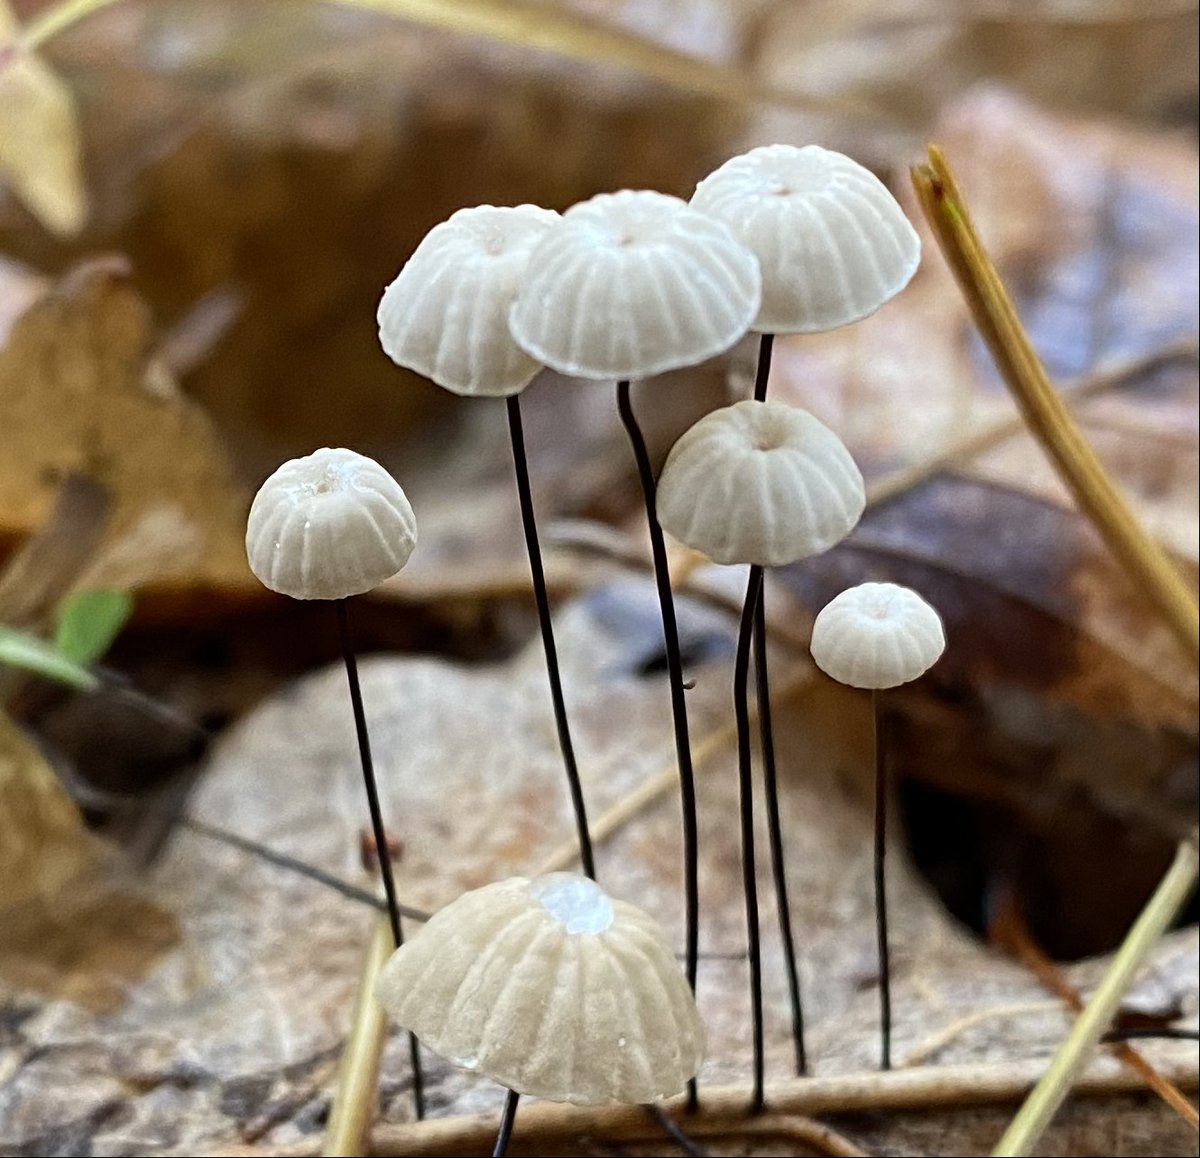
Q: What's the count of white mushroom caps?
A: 7